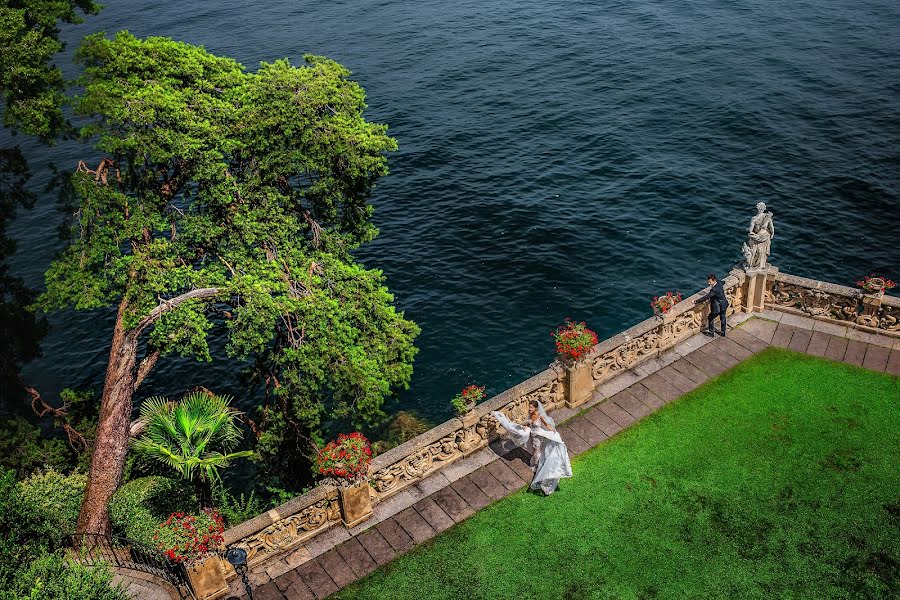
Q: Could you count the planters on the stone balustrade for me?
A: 6